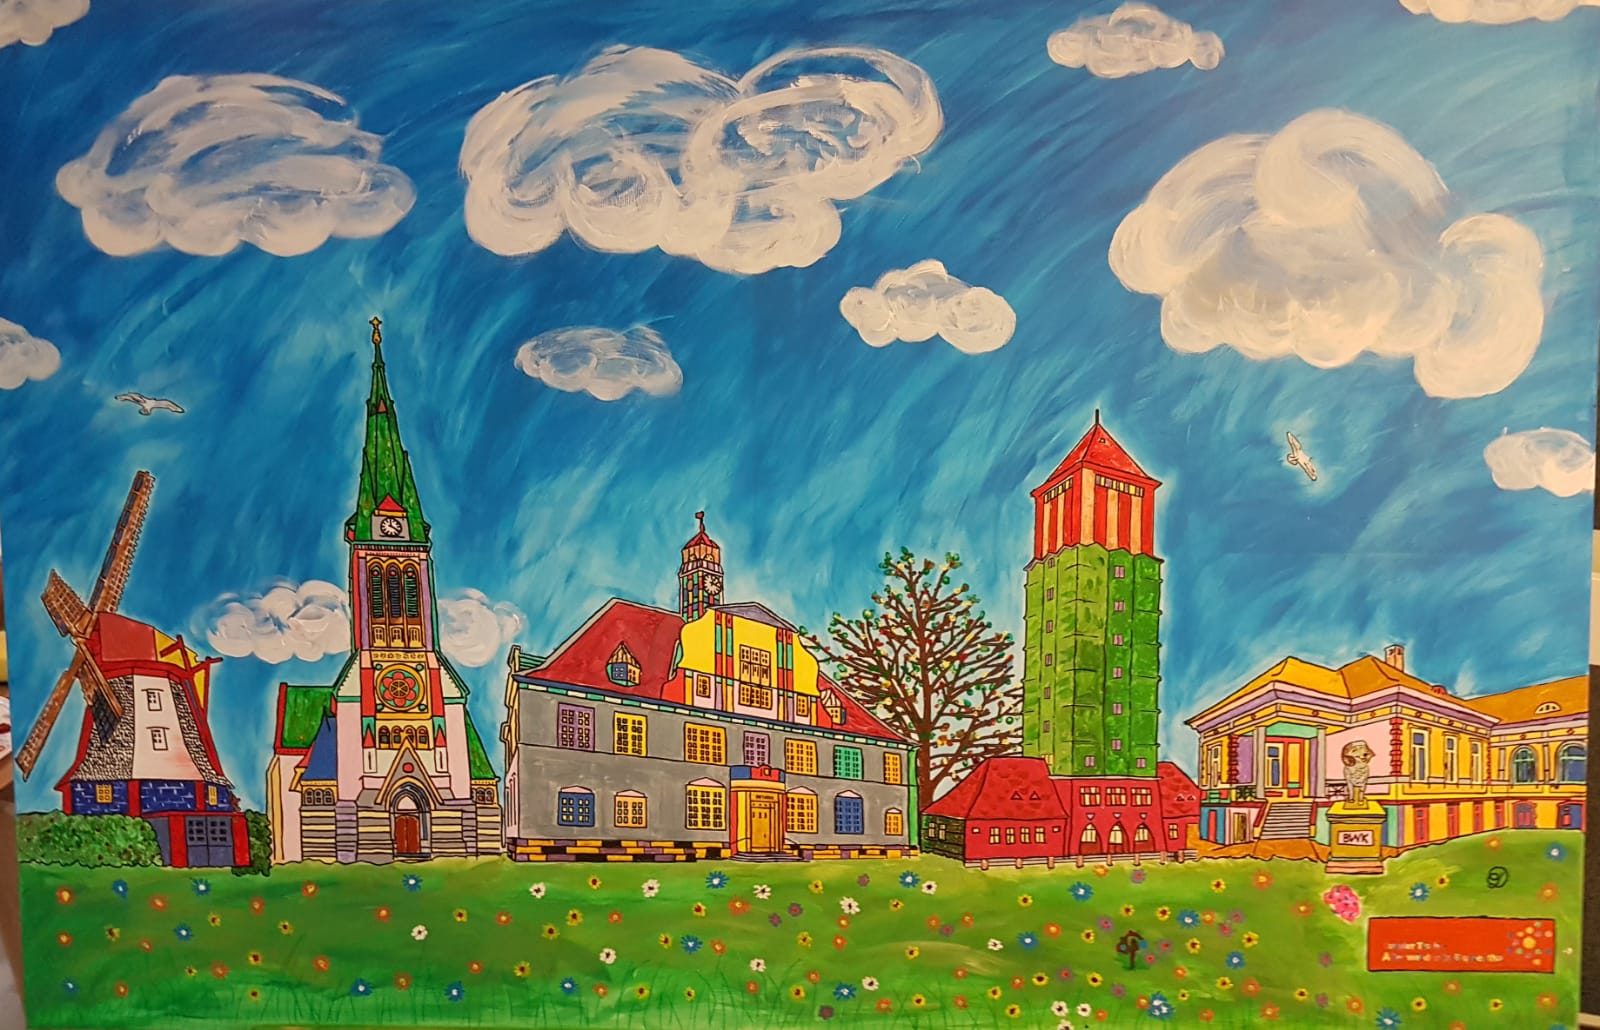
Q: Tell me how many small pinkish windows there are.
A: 14